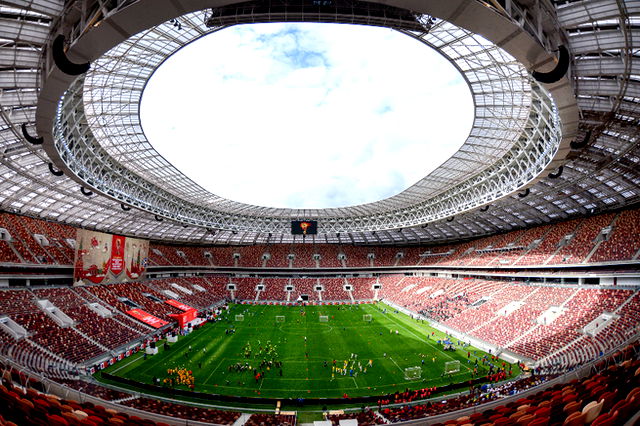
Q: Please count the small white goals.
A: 6